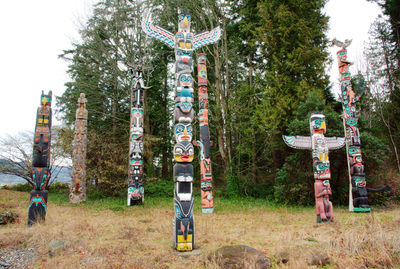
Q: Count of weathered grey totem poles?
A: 1